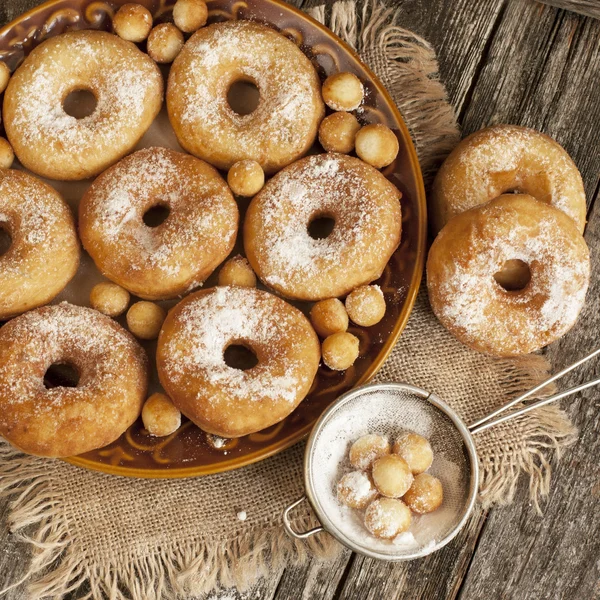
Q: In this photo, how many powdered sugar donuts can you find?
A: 9